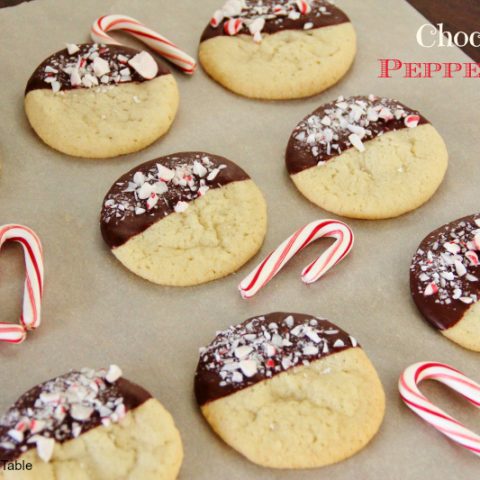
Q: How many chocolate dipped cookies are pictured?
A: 7